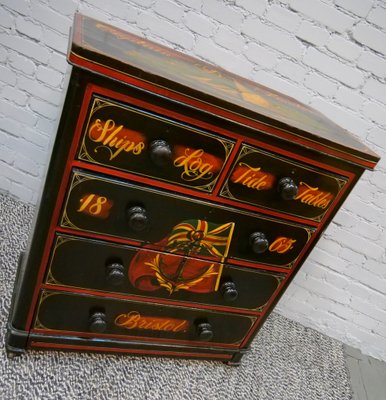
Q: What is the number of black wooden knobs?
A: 8